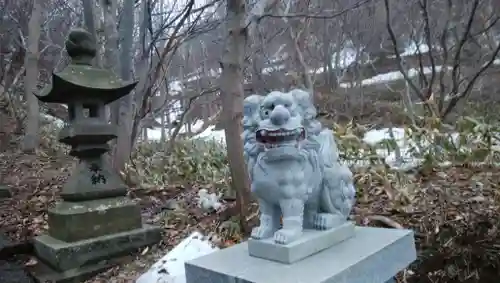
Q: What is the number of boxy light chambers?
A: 1